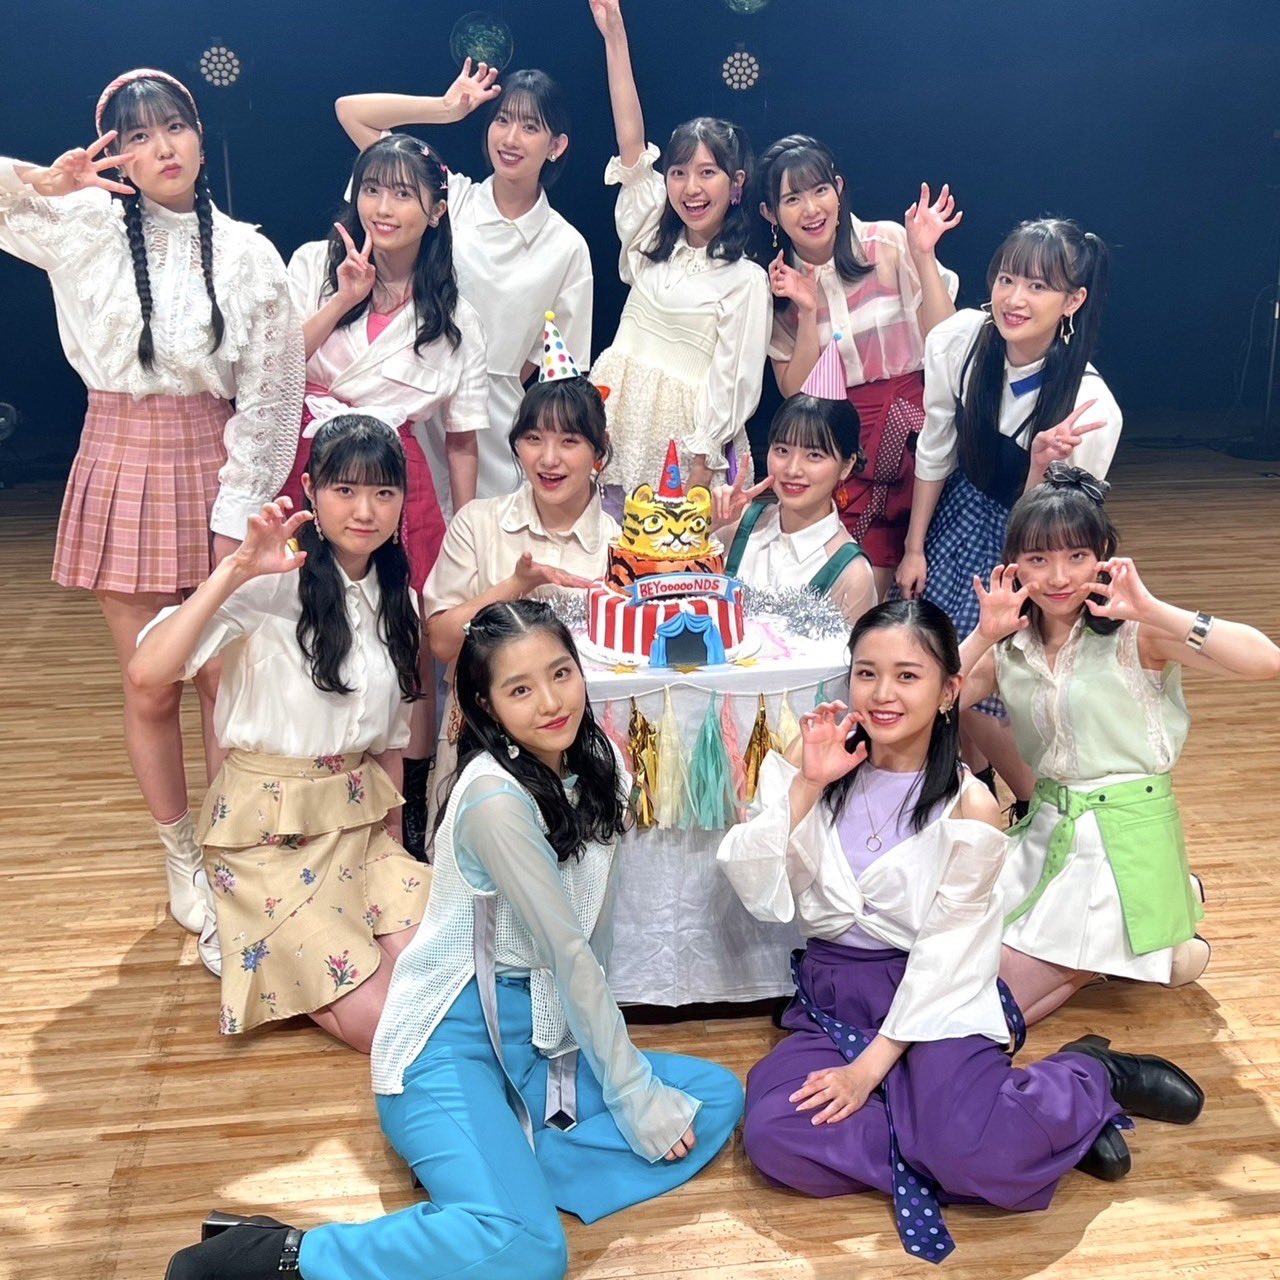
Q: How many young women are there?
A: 12